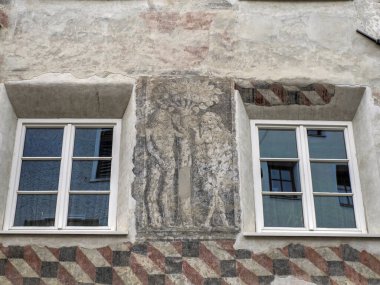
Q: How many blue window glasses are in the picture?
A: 12